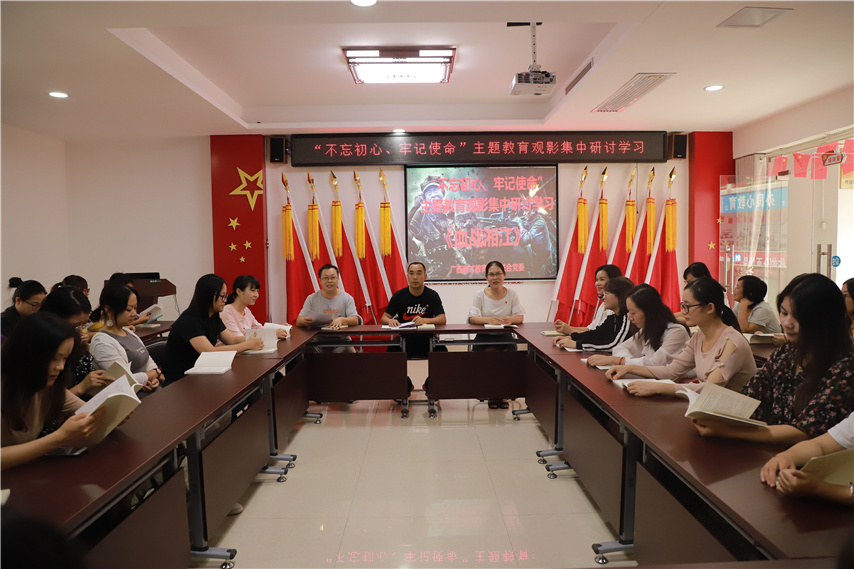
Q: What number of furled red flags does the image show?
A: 10